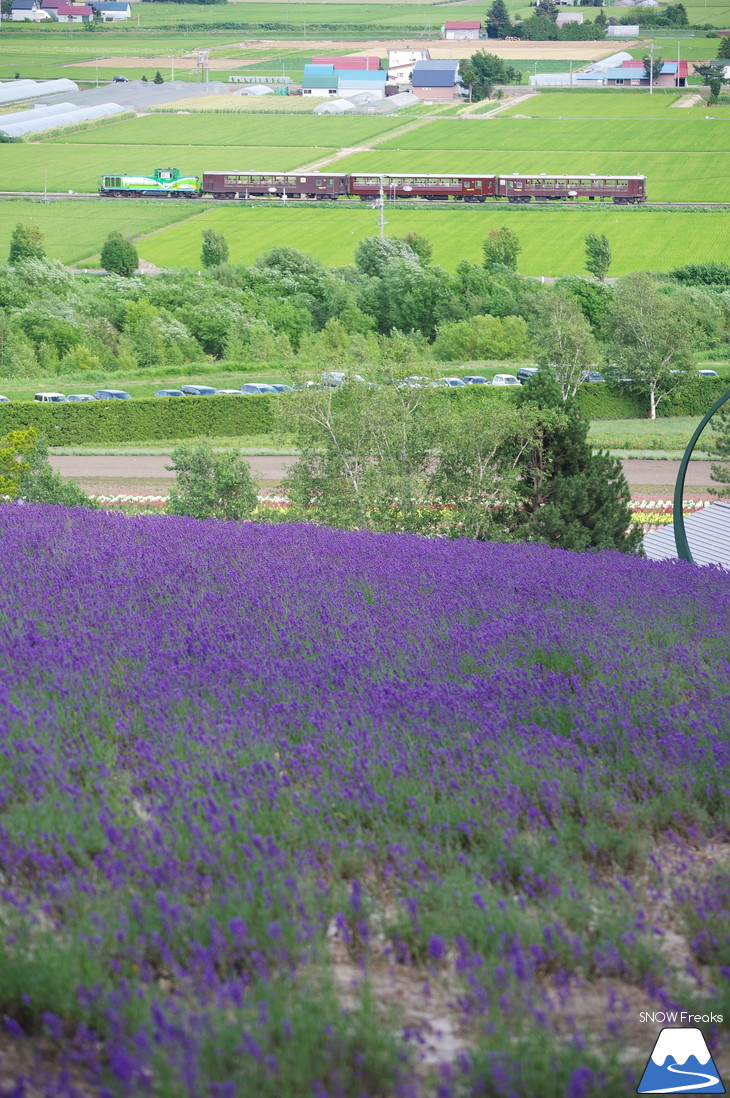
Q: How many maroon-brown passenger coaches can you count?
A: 3